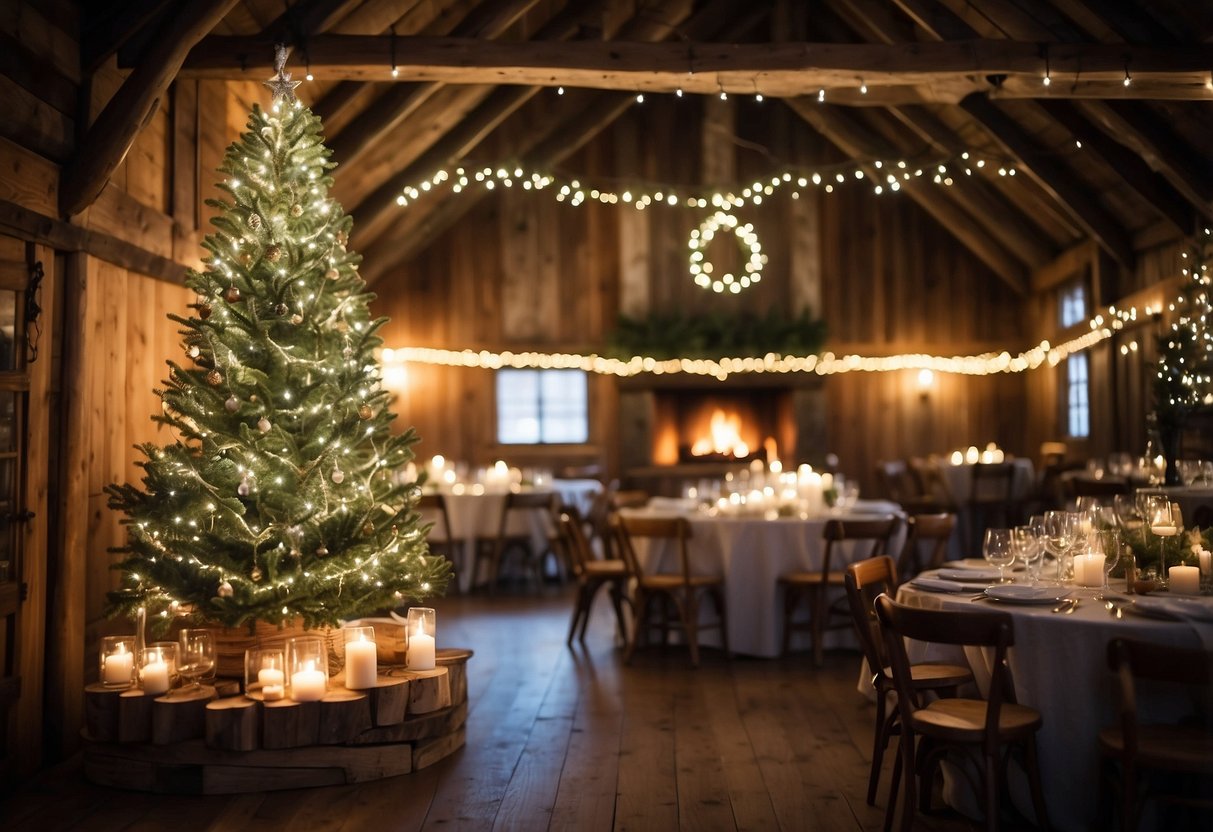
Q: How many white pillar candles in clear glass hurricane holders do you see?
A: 6